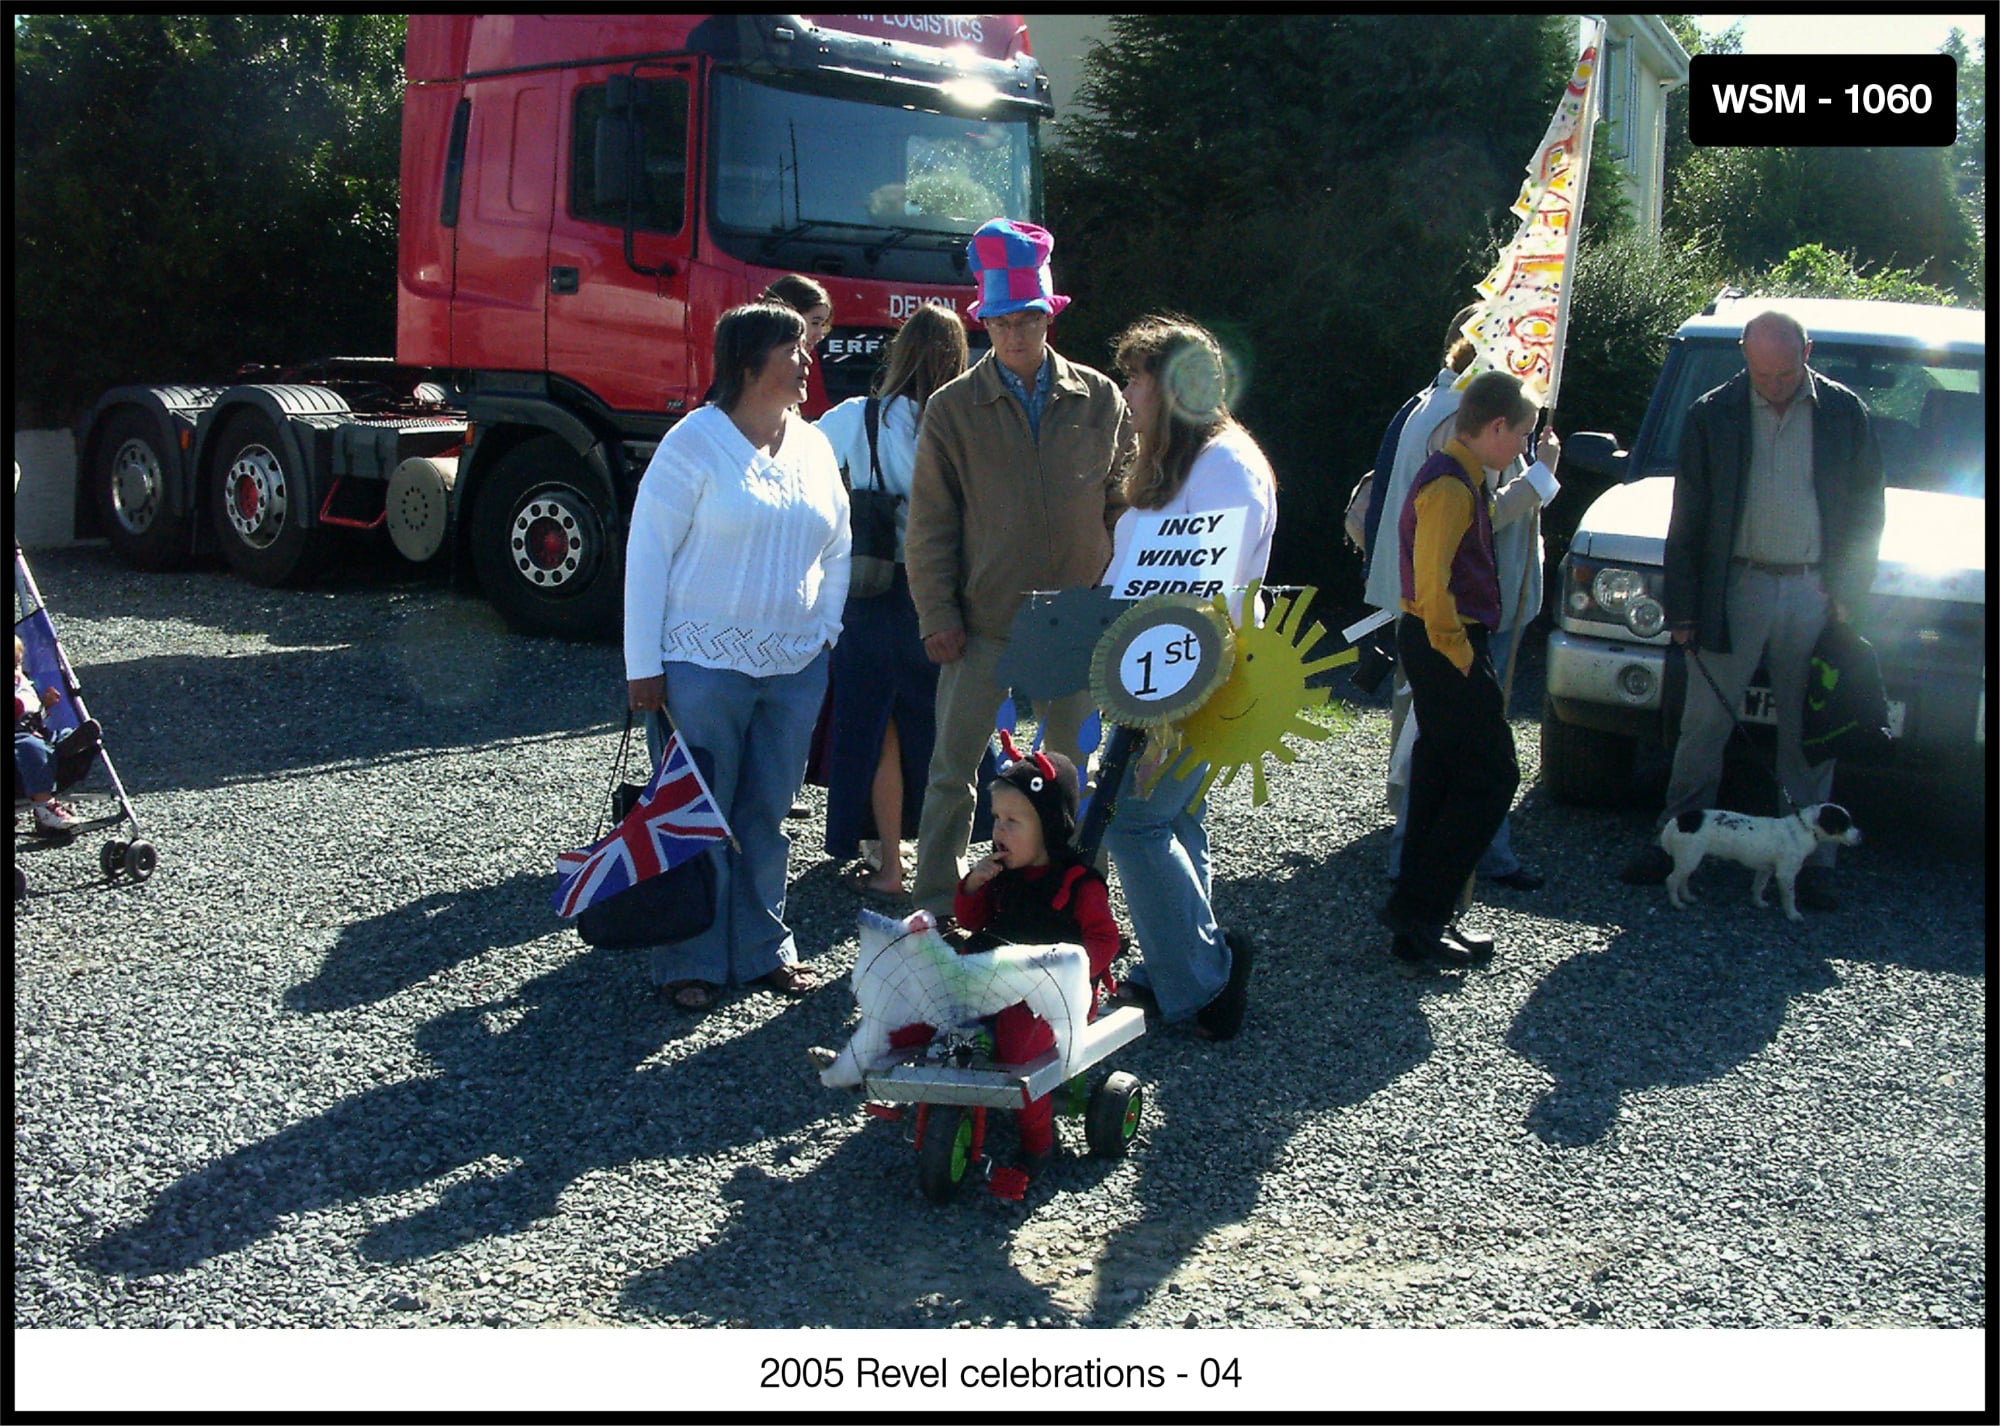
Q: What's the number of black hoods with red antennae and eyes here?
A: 1